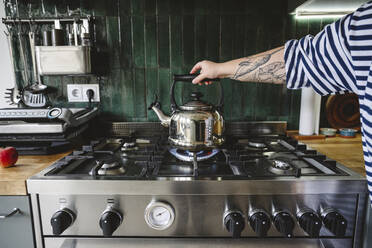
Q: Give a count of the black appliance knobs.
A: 7